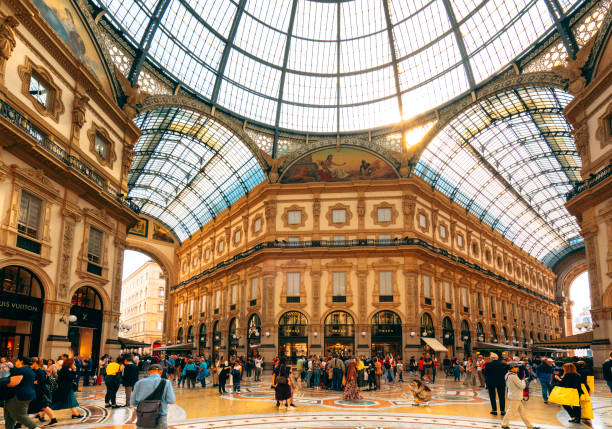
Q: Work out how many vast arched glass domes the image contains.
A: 3